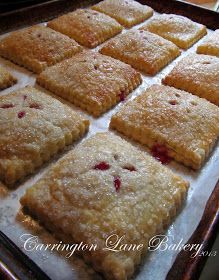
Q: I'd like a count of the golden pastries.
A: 12